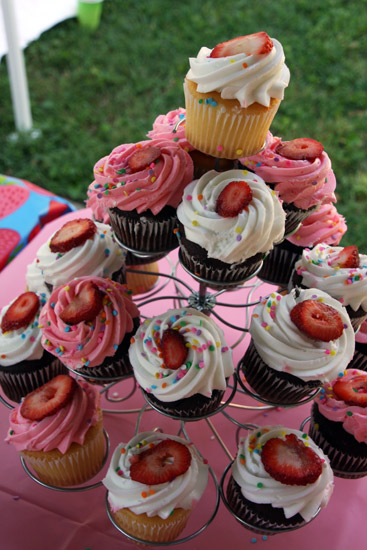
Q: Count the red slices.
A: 14